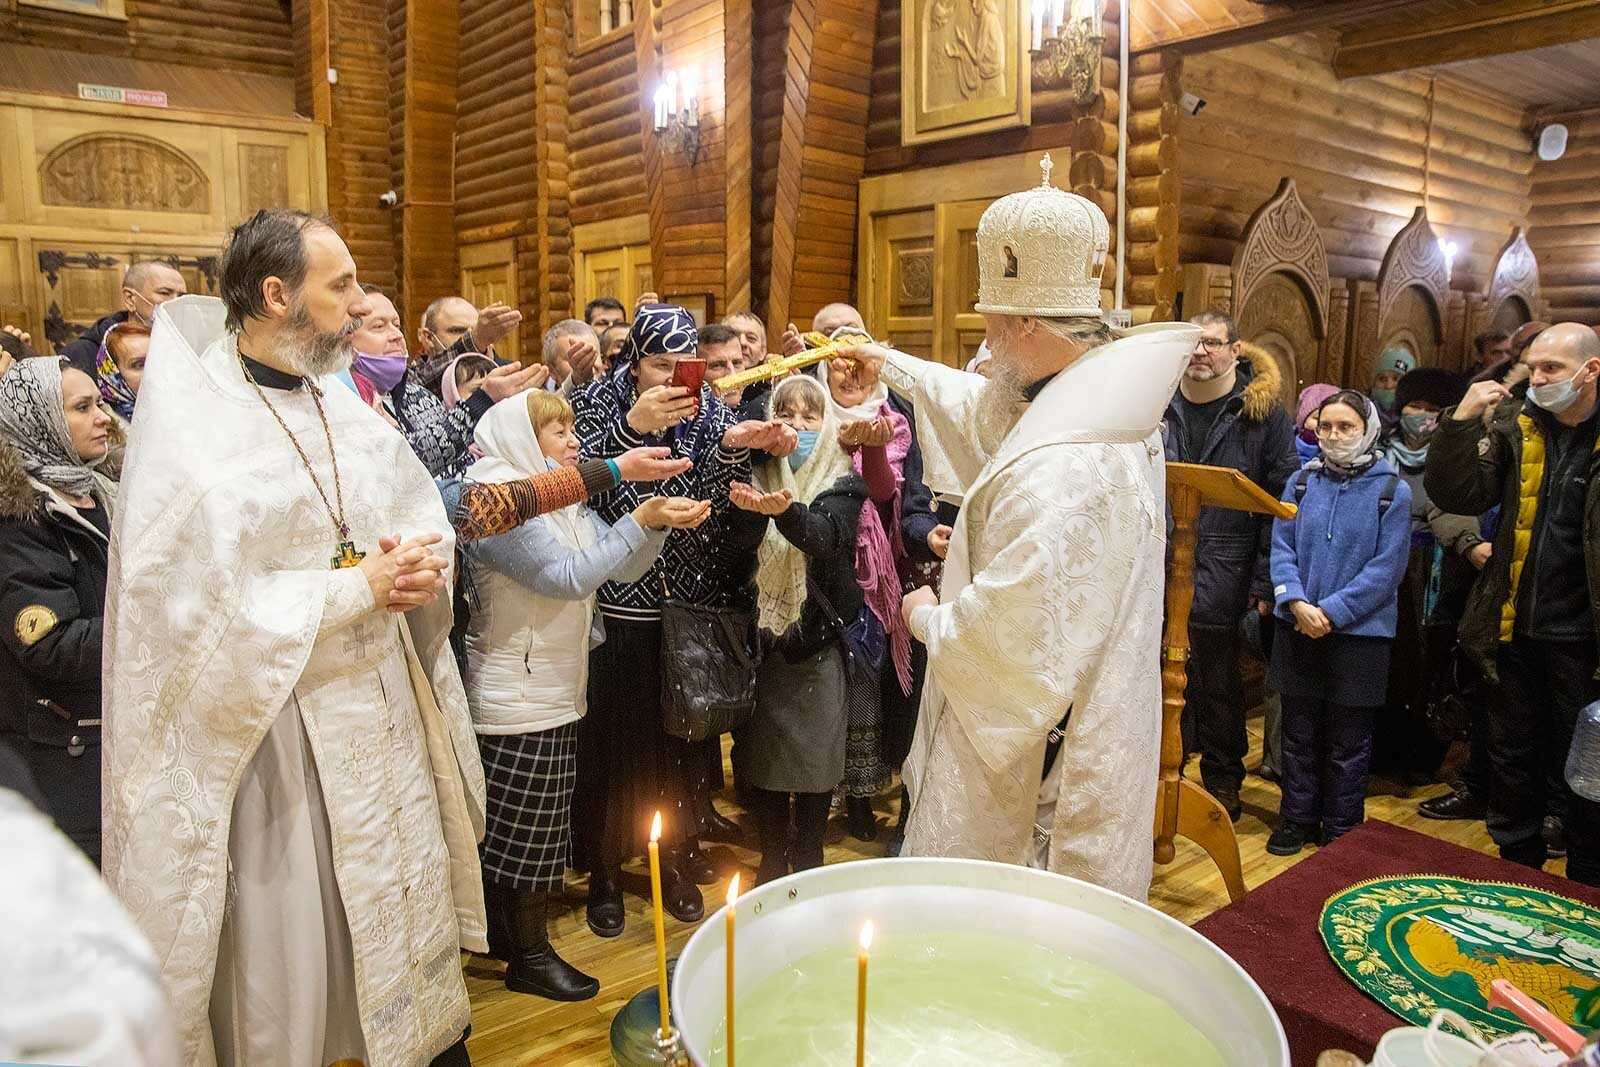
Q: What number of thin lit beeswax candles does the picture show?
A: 3